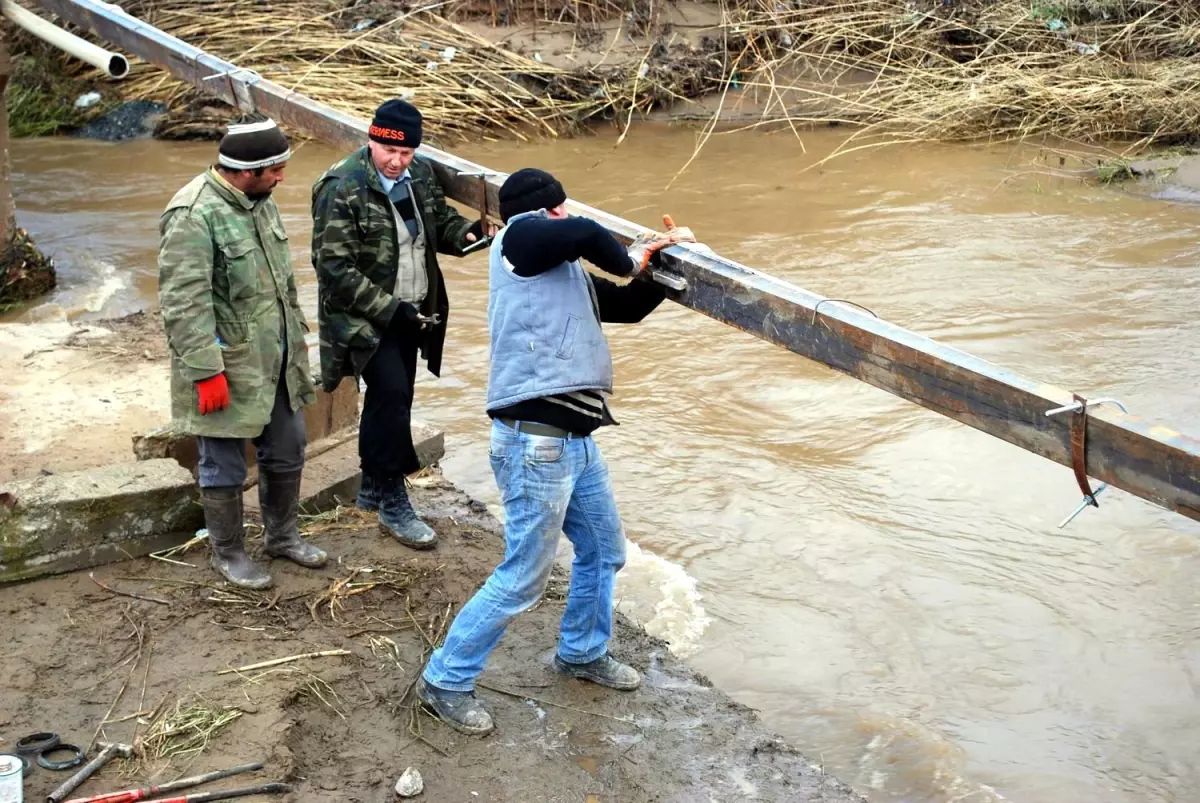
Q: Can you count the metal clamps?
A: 3